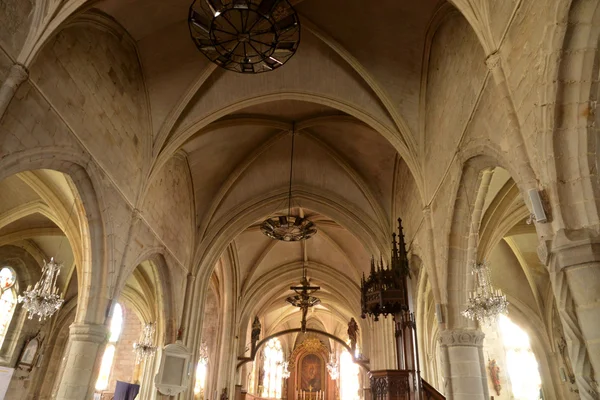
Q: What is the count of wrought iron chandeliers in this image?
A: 3